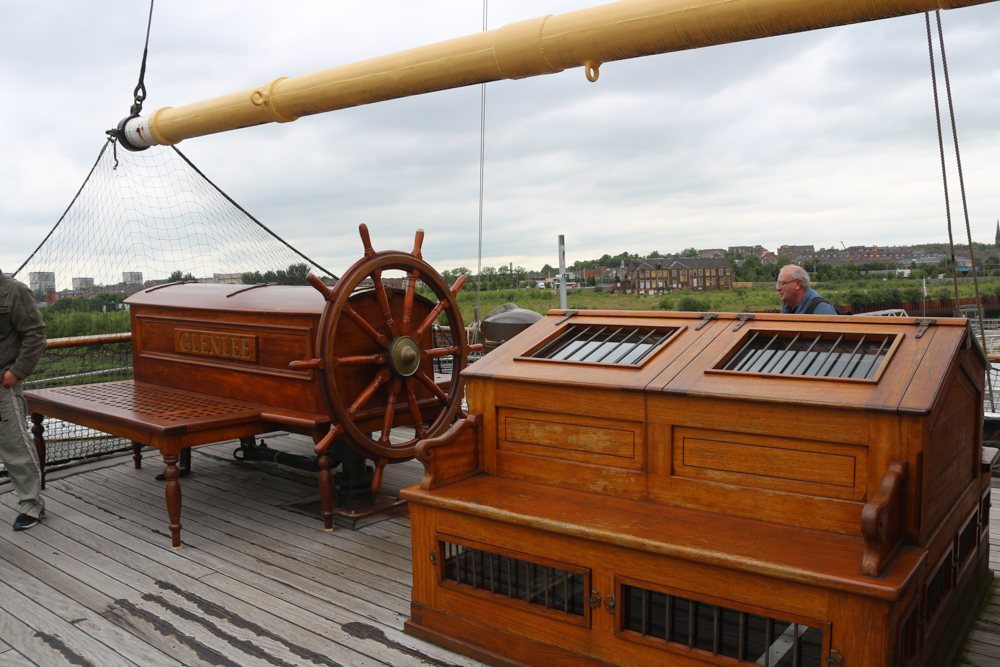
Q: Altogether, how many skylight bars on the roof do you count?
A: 14